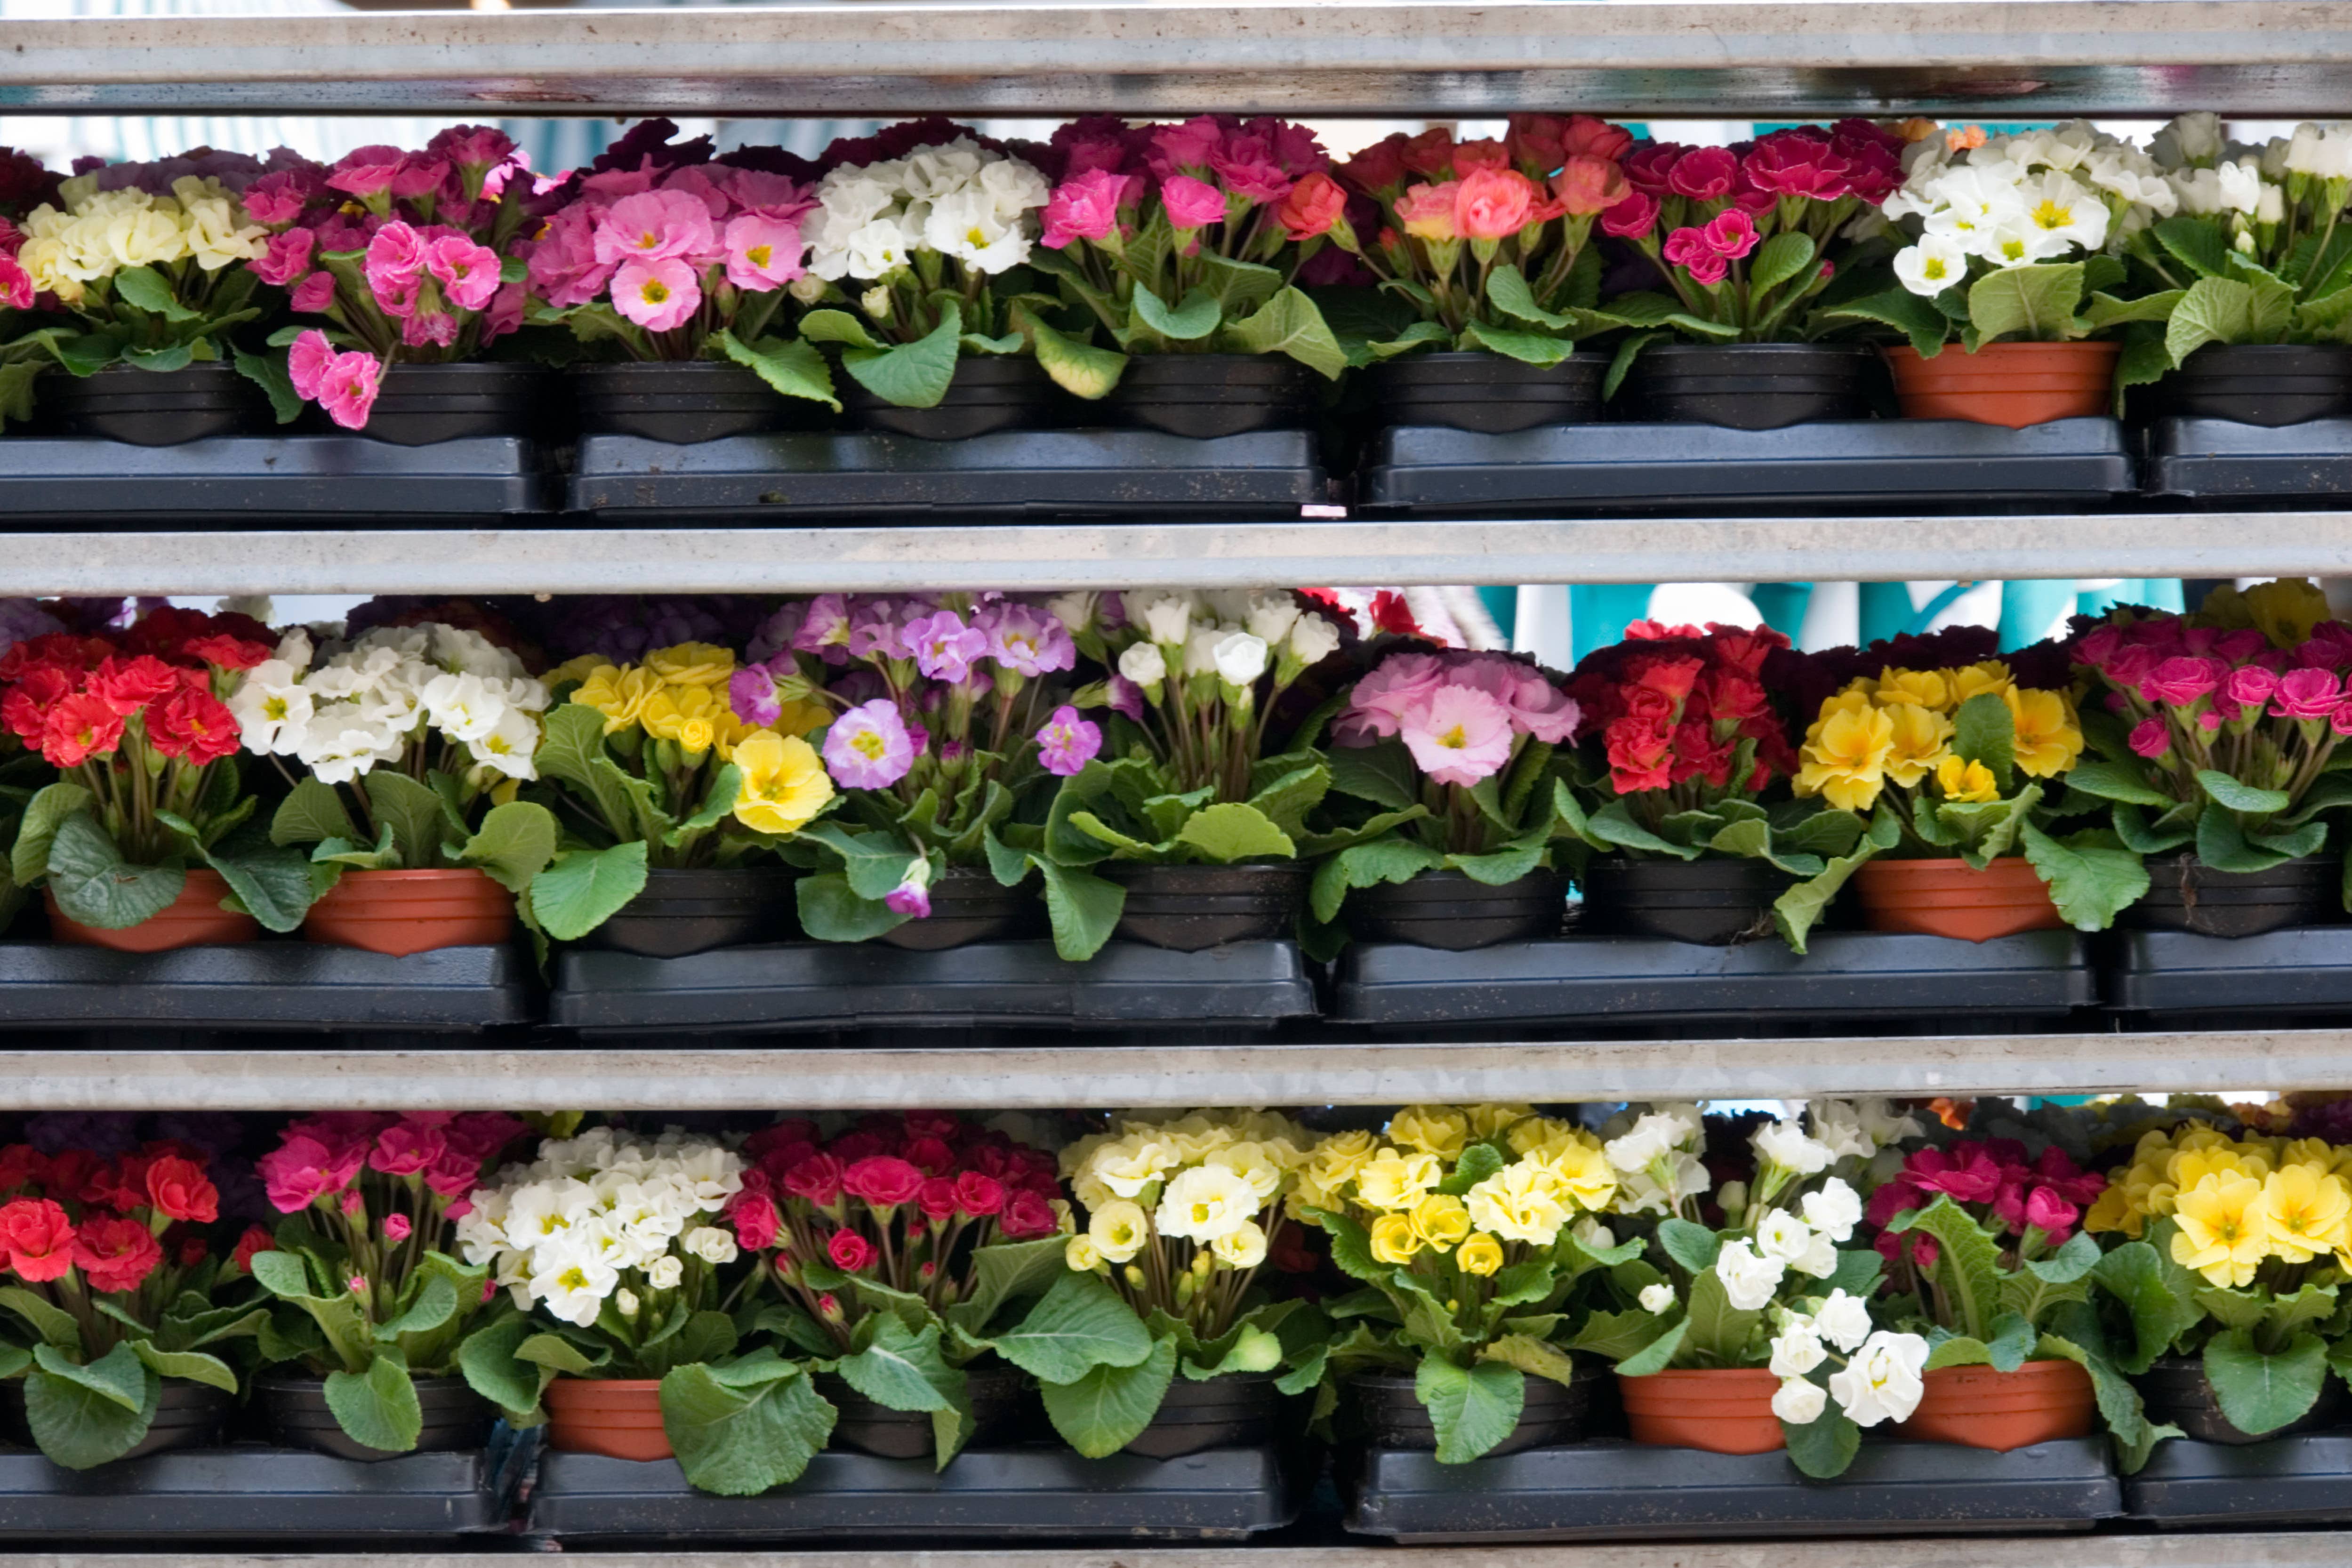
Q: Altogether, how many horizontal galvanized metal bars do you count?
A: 4